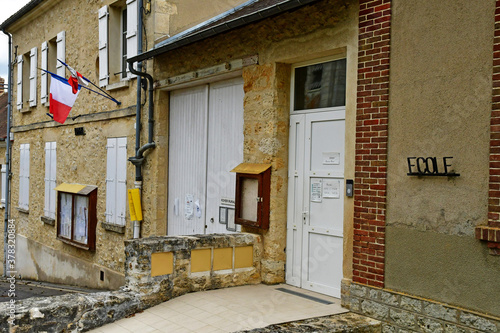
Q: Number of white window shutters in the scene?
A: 12